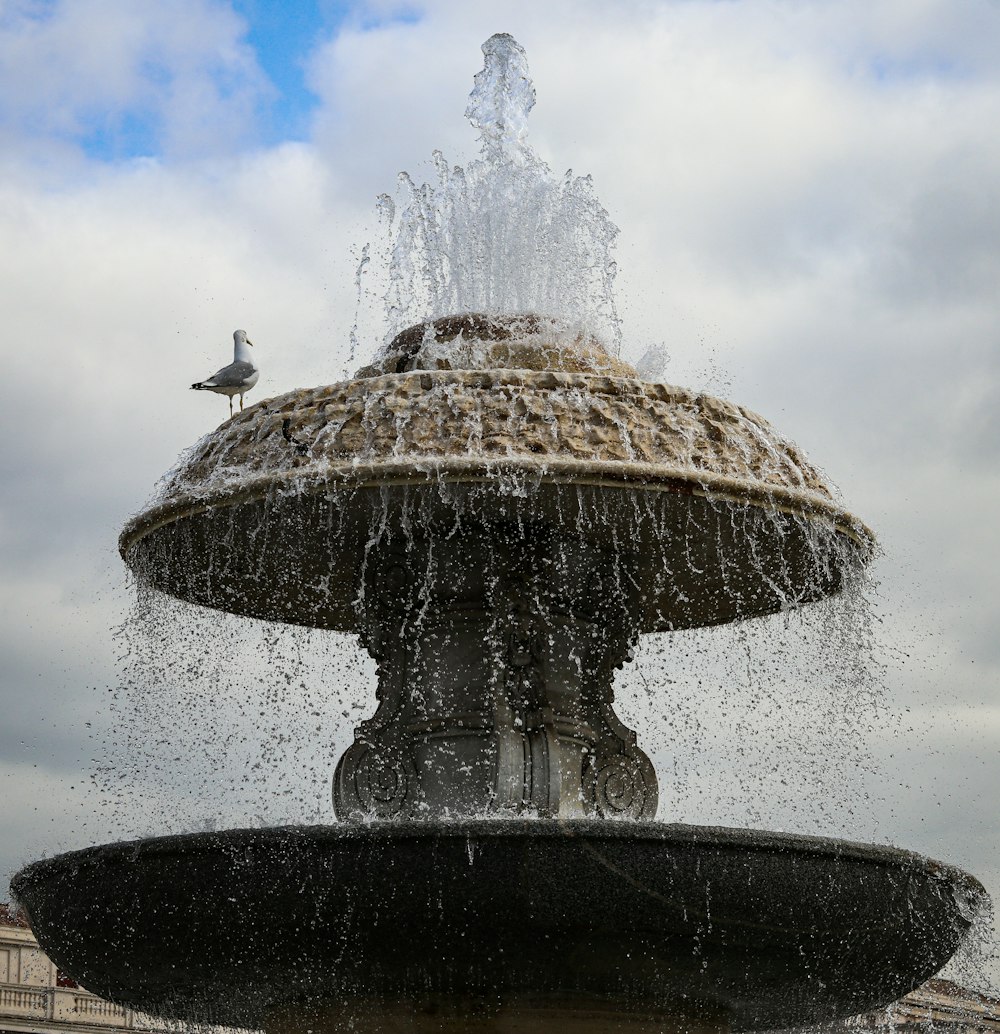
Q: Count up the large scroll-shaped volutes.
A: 2